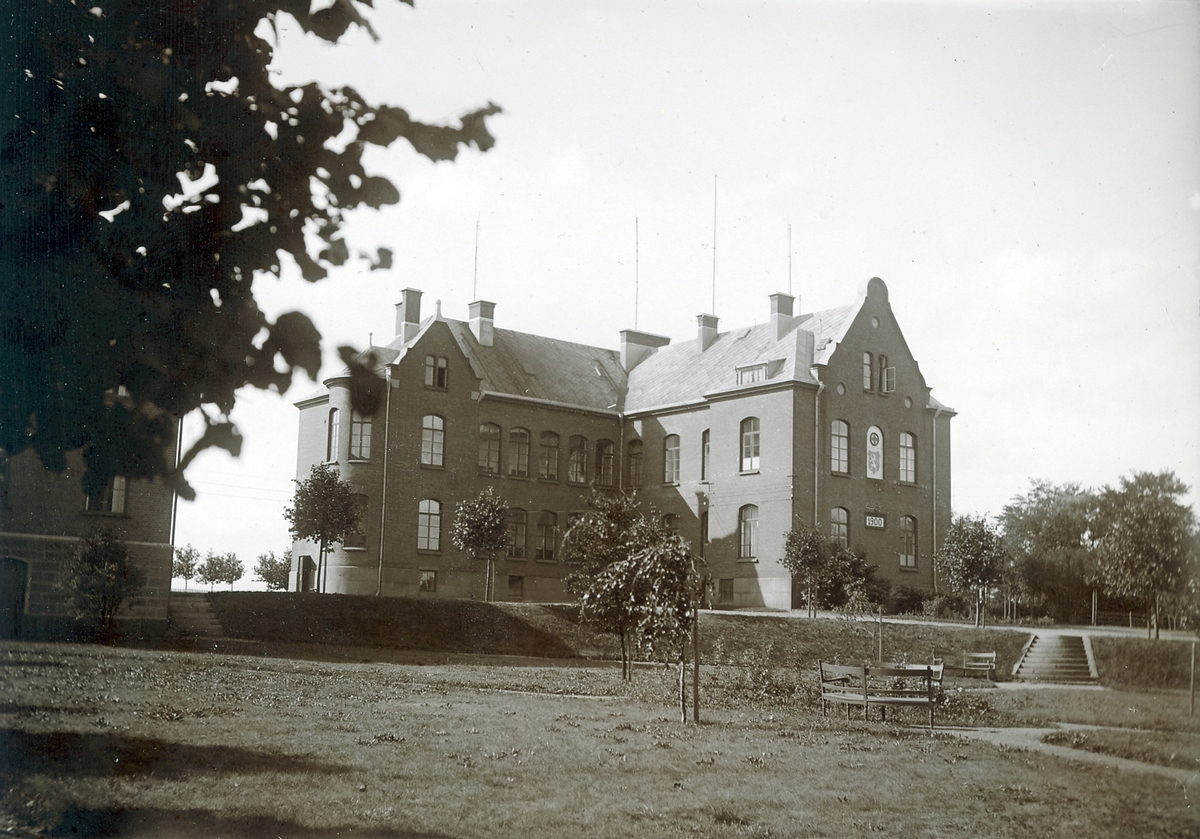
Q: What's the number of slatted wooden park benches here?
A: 3